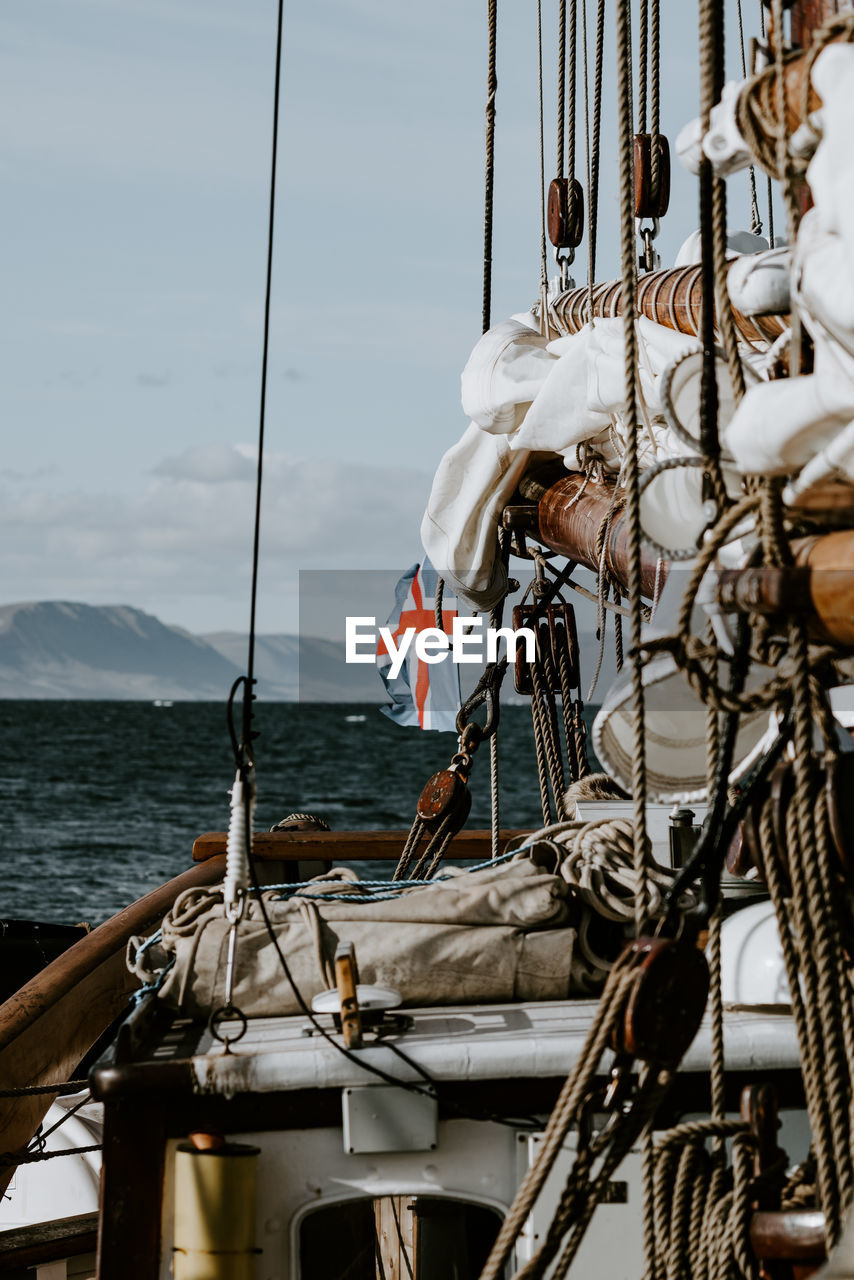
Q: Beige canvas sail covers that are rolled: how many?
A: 2